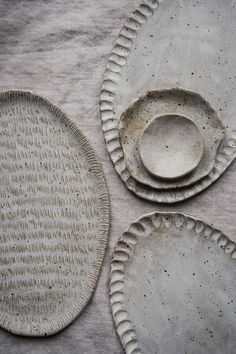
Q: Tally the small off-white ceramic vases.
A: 0